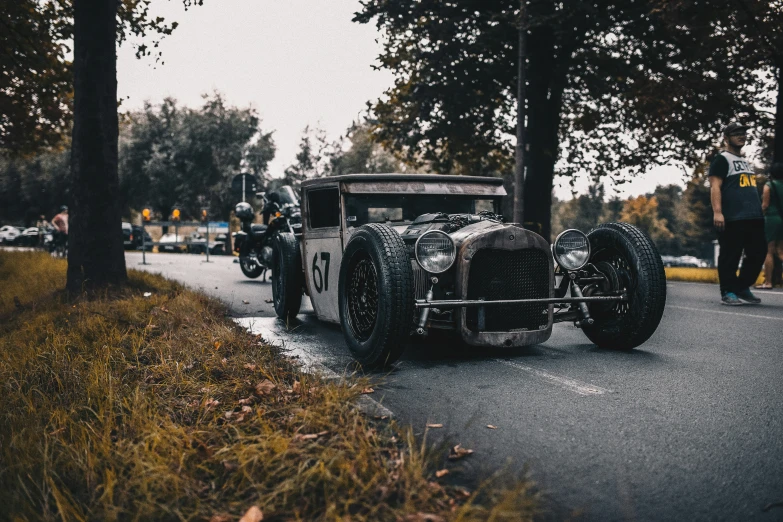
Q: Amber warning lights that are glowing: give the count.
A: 3